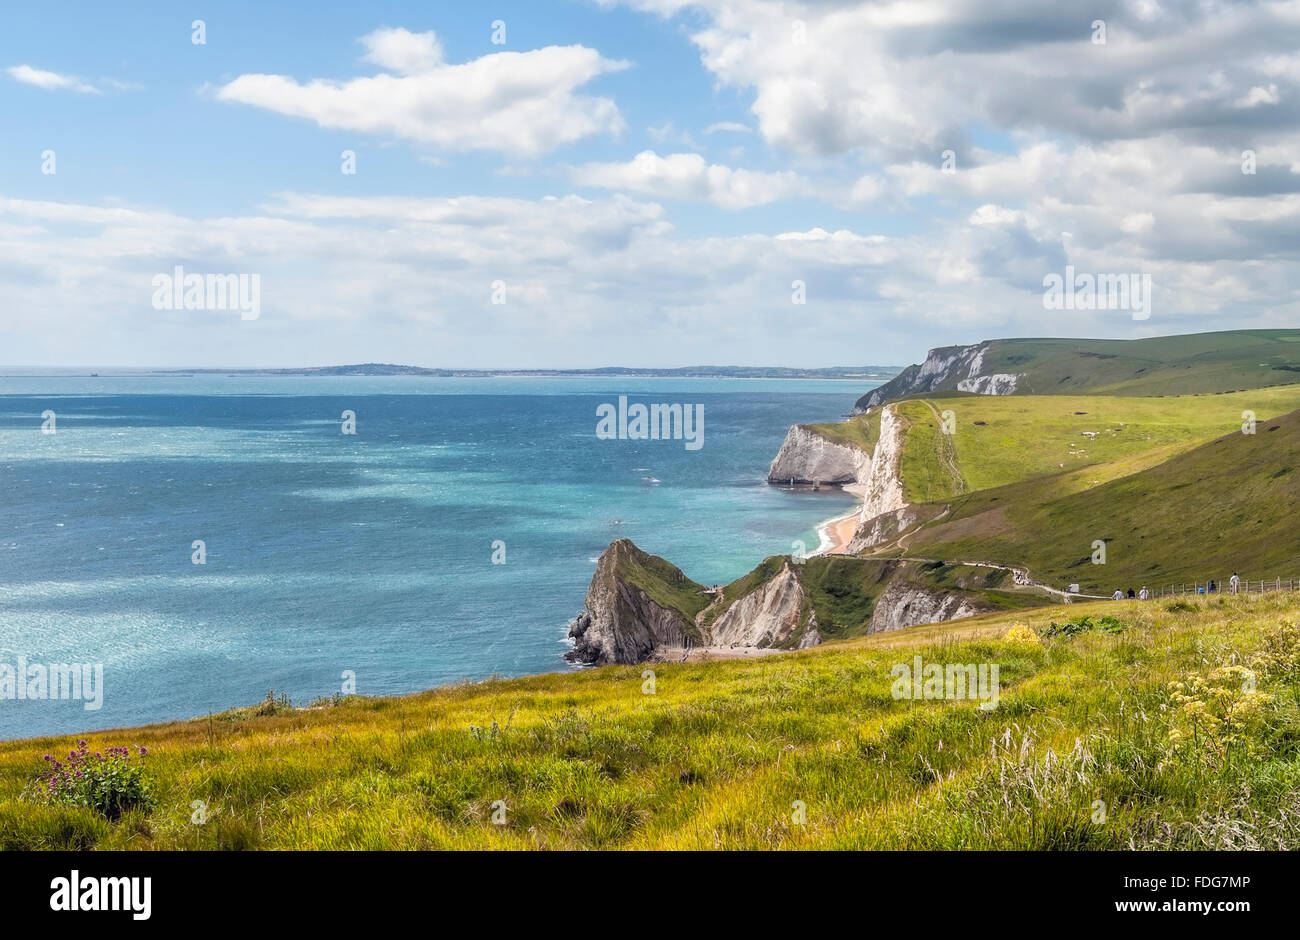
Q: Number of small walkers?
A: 6